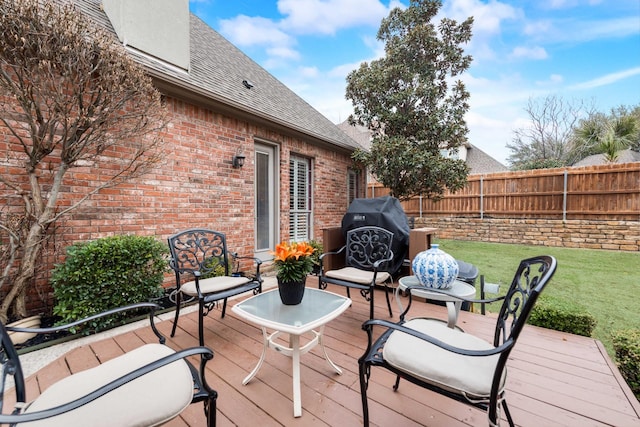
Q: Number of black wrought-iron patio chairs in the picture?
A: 4